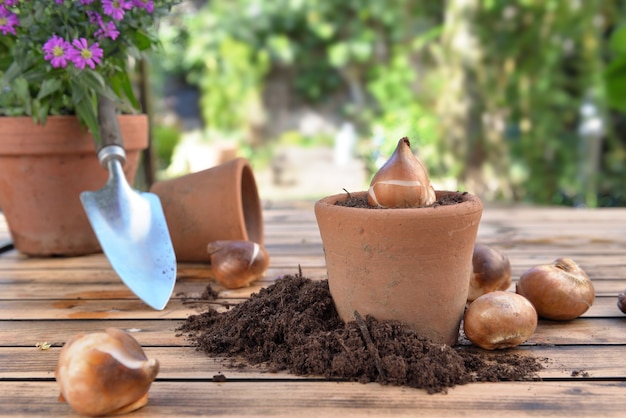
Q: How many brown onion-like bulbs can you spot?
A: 6